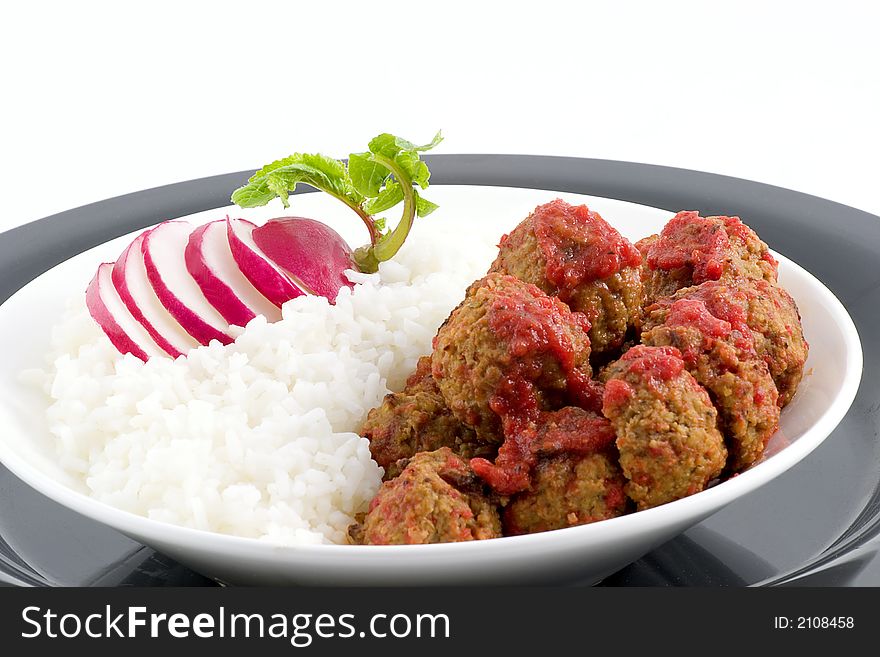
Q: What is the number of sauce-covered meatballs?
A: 9